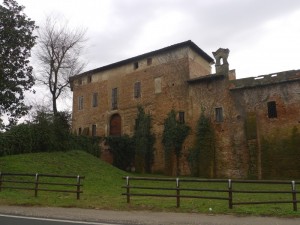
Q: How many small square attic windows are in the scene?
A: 4